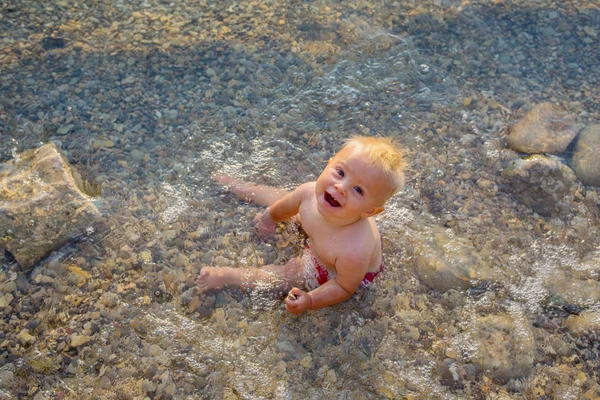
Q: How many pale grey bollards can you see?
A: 0